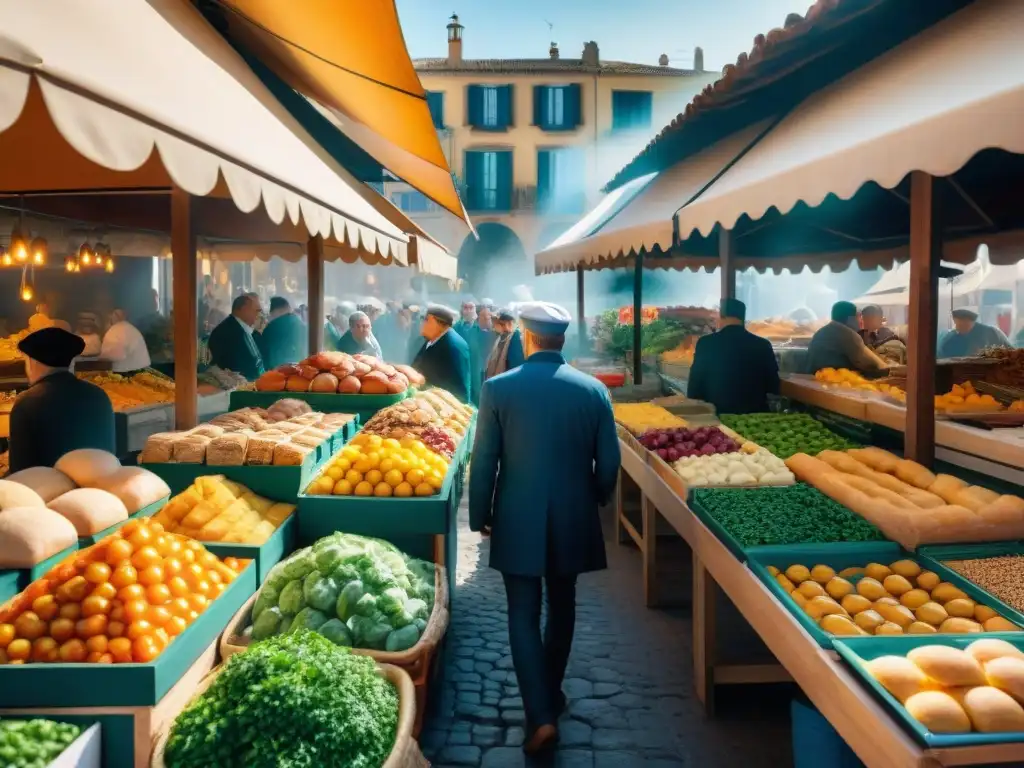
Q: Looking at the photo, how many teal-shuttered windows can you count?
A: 6